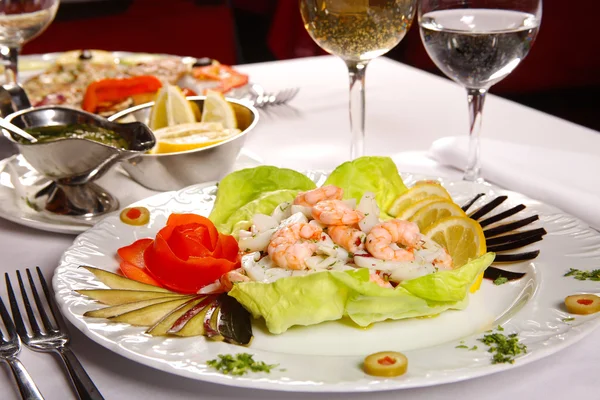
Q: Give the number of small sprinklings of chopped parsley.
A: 3